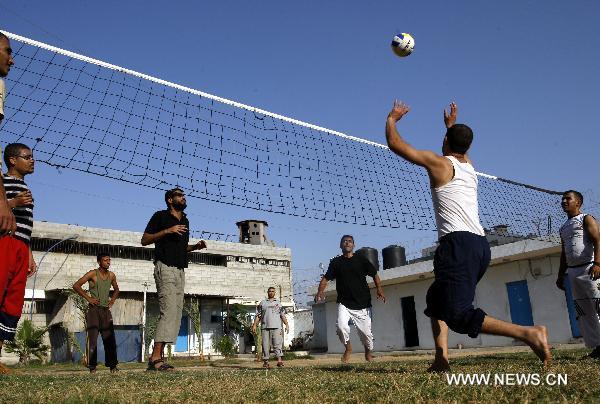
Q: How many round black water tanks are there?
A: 2